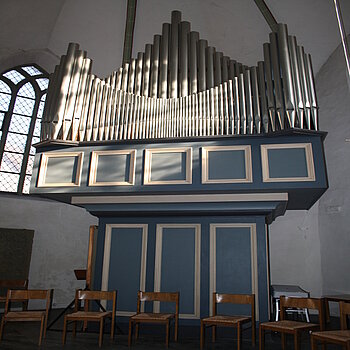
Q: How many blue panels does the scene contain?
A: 8